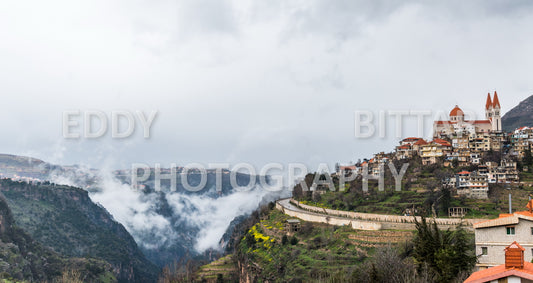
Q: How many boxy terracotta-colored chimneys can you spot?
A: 1